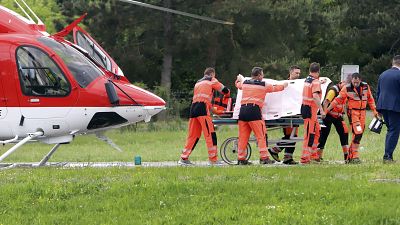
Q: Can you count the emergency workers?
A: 6